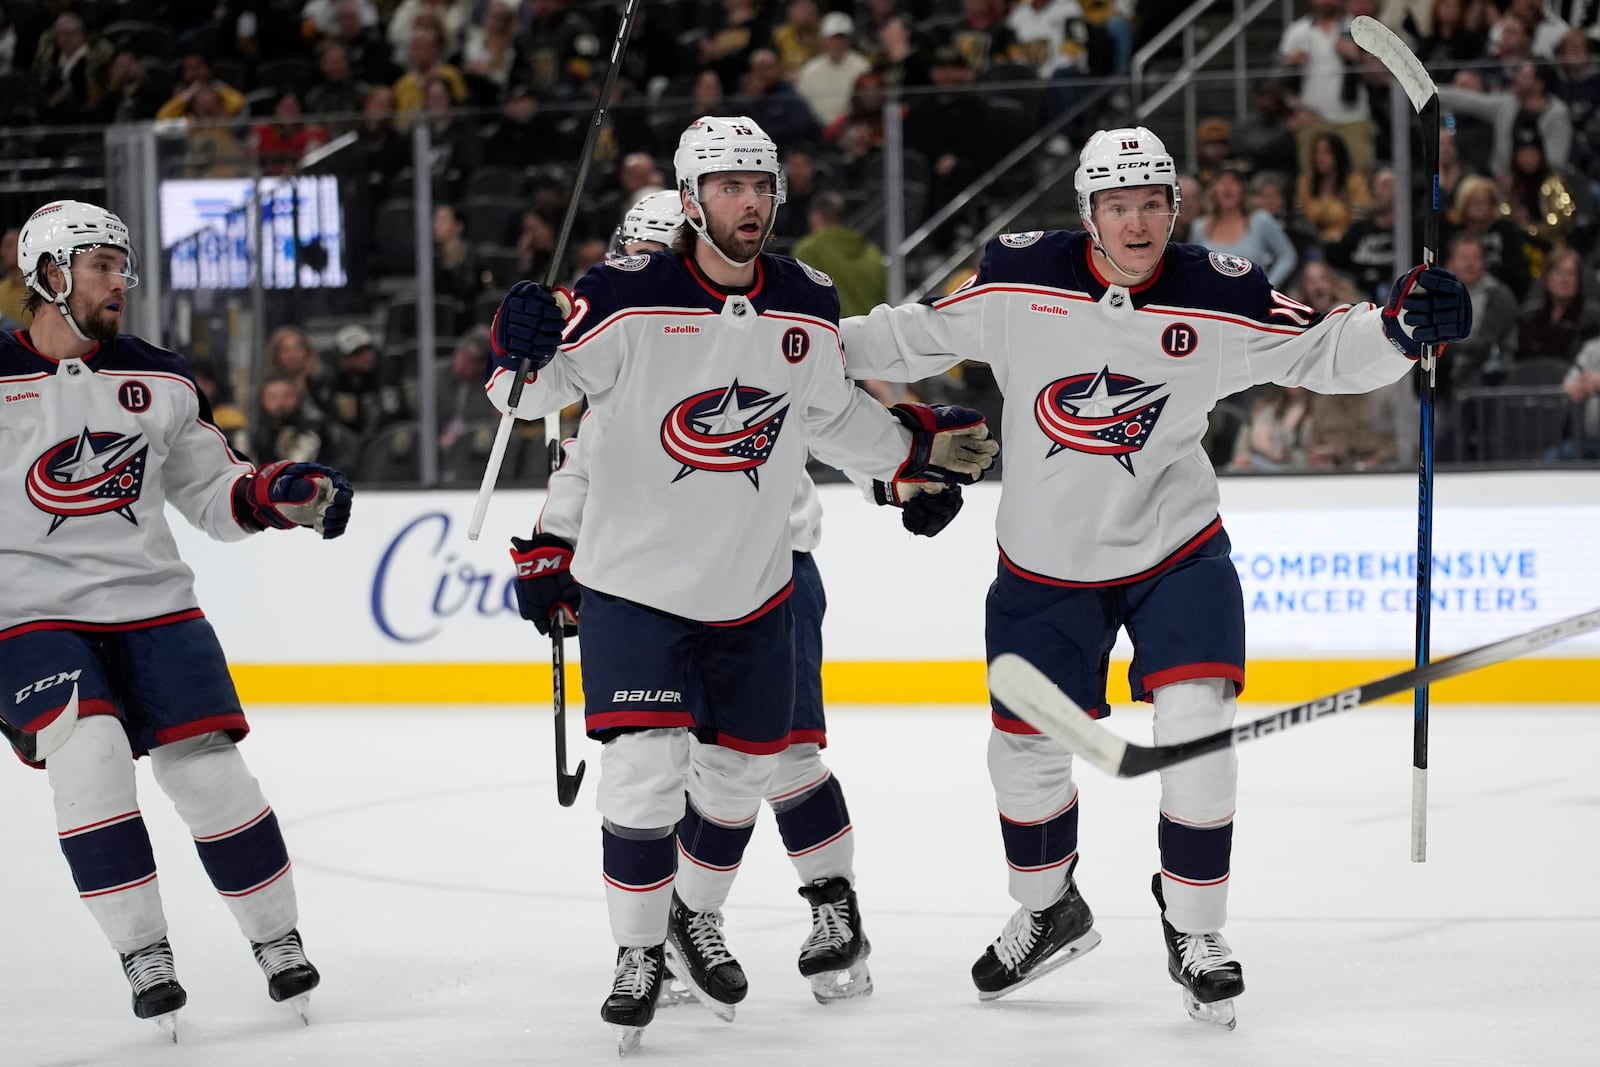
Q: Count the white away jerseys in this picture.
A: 4